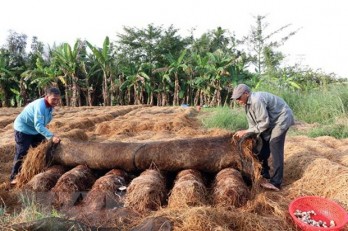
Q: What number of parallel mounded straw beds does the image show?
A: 6